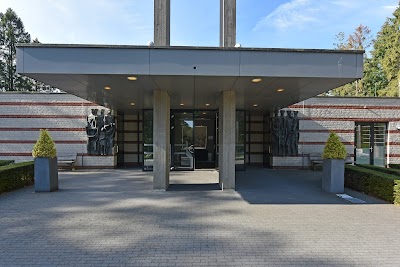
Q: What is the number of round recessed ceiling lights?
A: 8